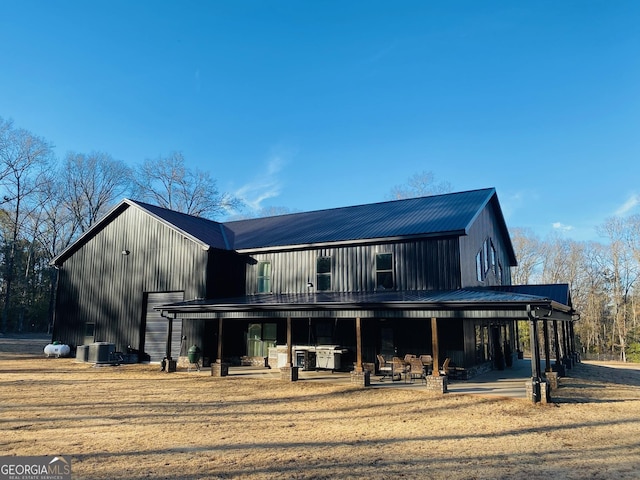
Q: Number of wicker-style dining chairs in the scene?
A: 6